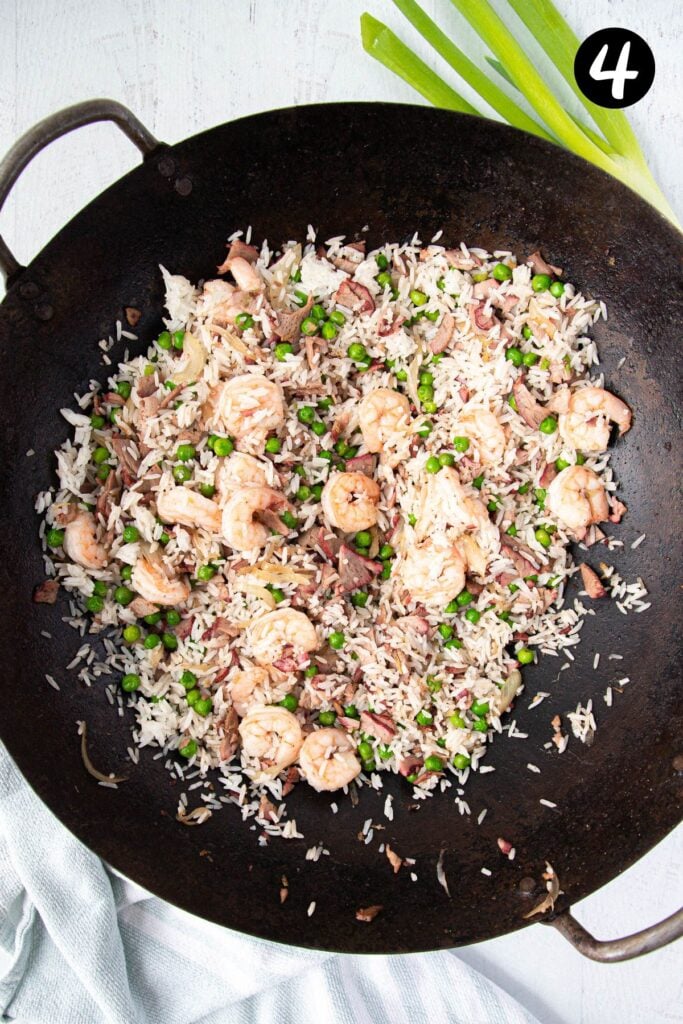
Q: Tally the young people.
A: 0